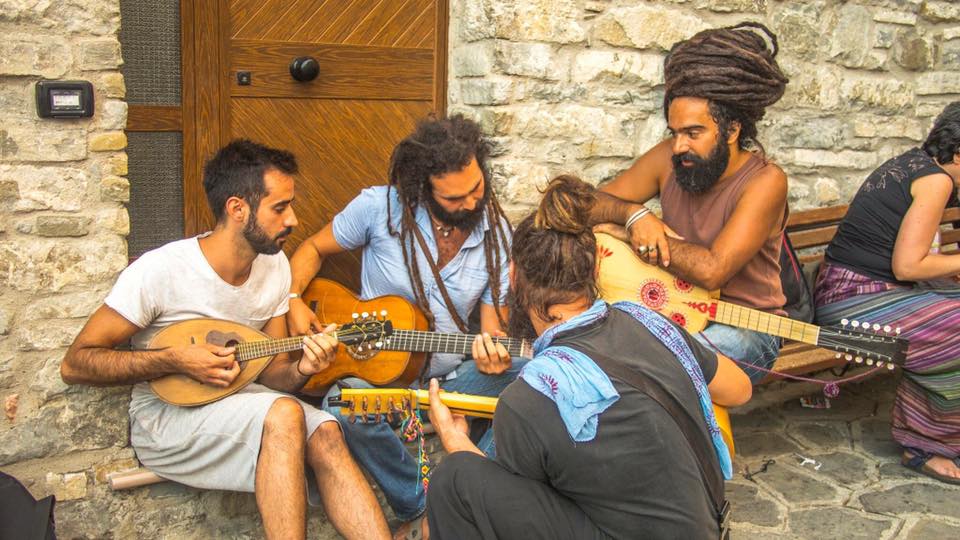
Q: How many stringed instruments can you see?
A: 4